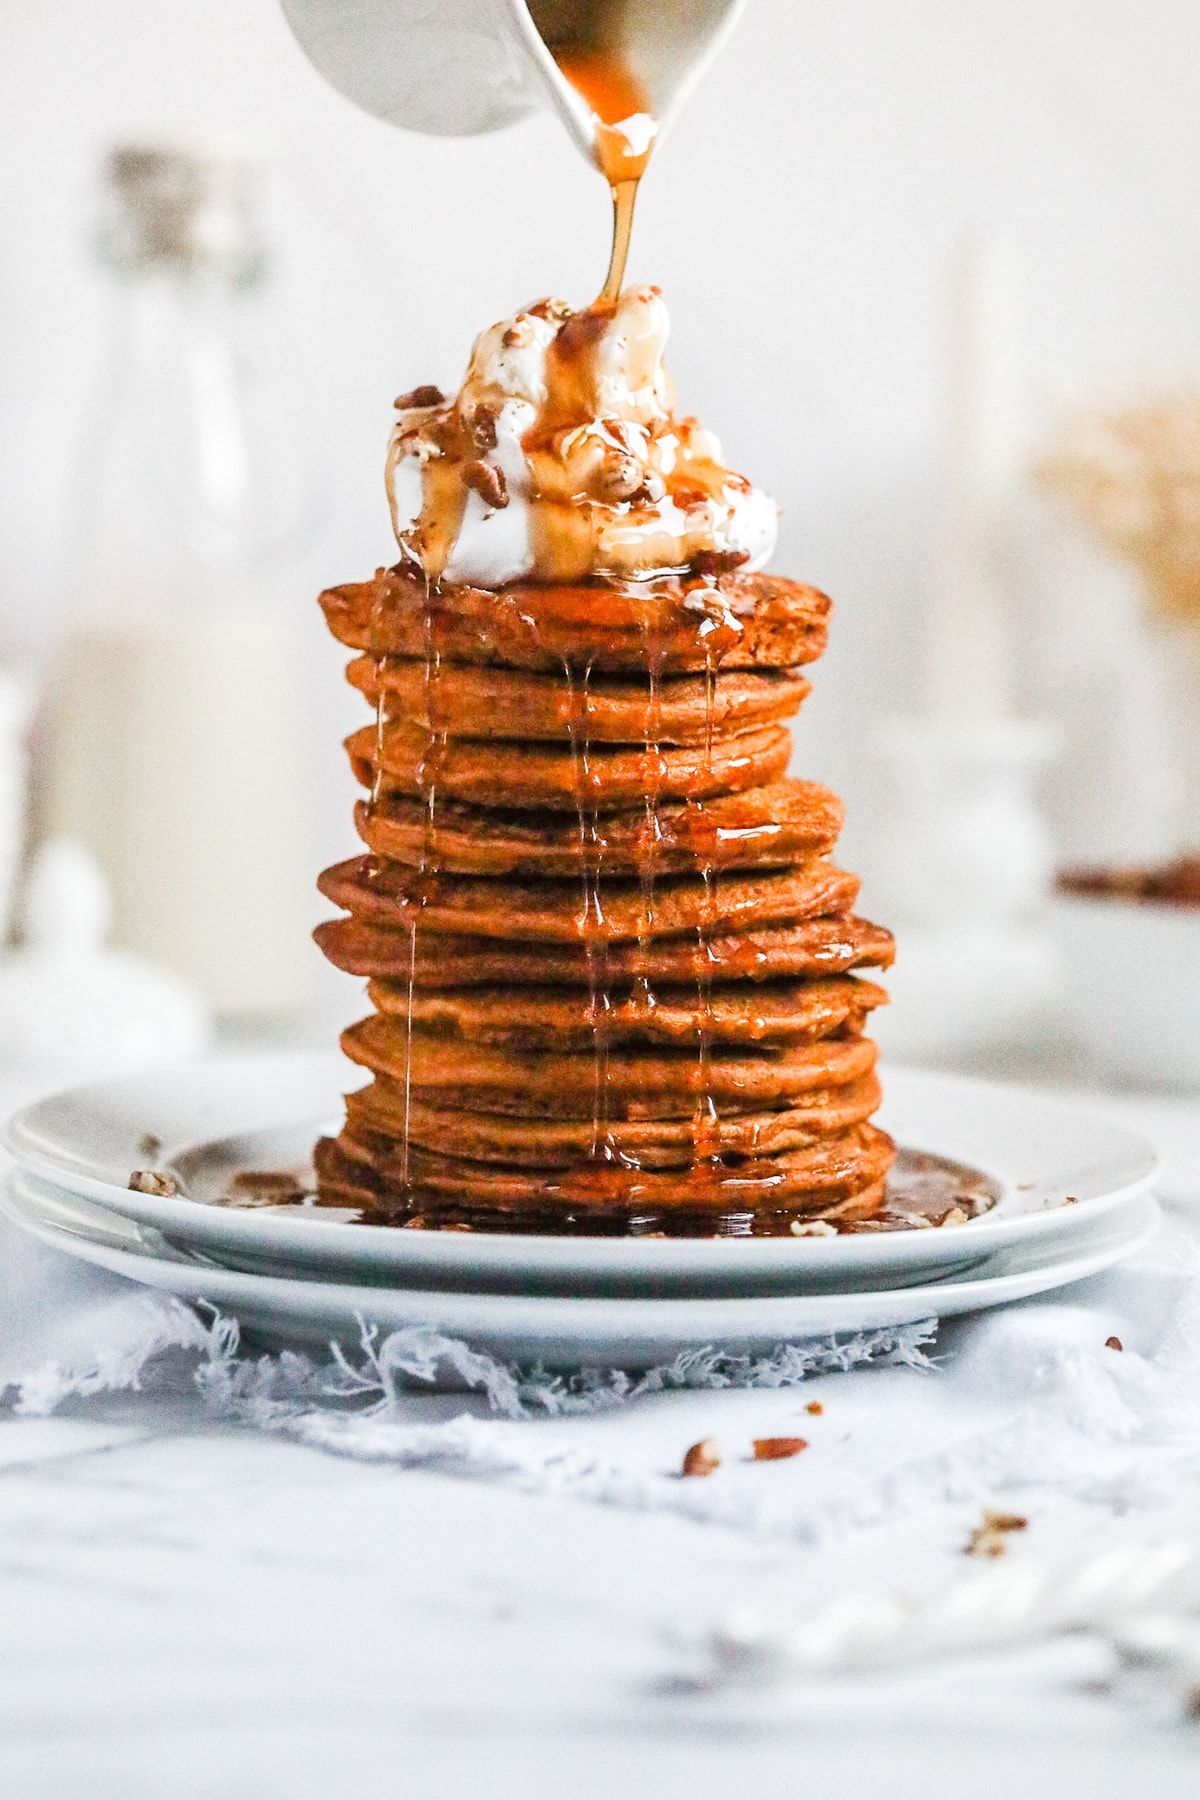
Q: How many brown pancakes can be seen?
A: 10